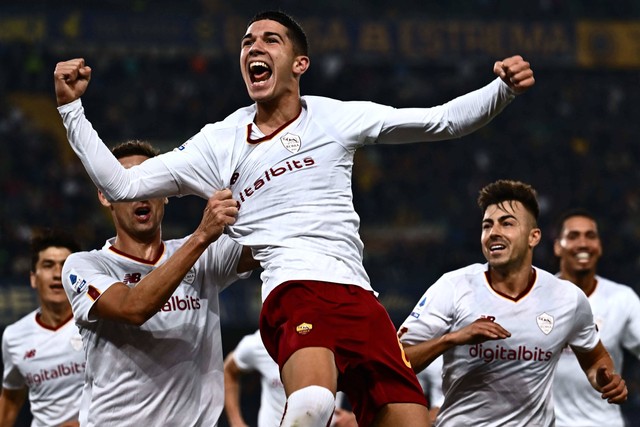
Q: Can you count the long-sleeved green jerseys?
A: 0